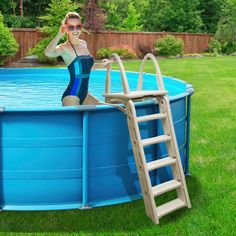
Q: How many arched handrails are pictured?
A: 2